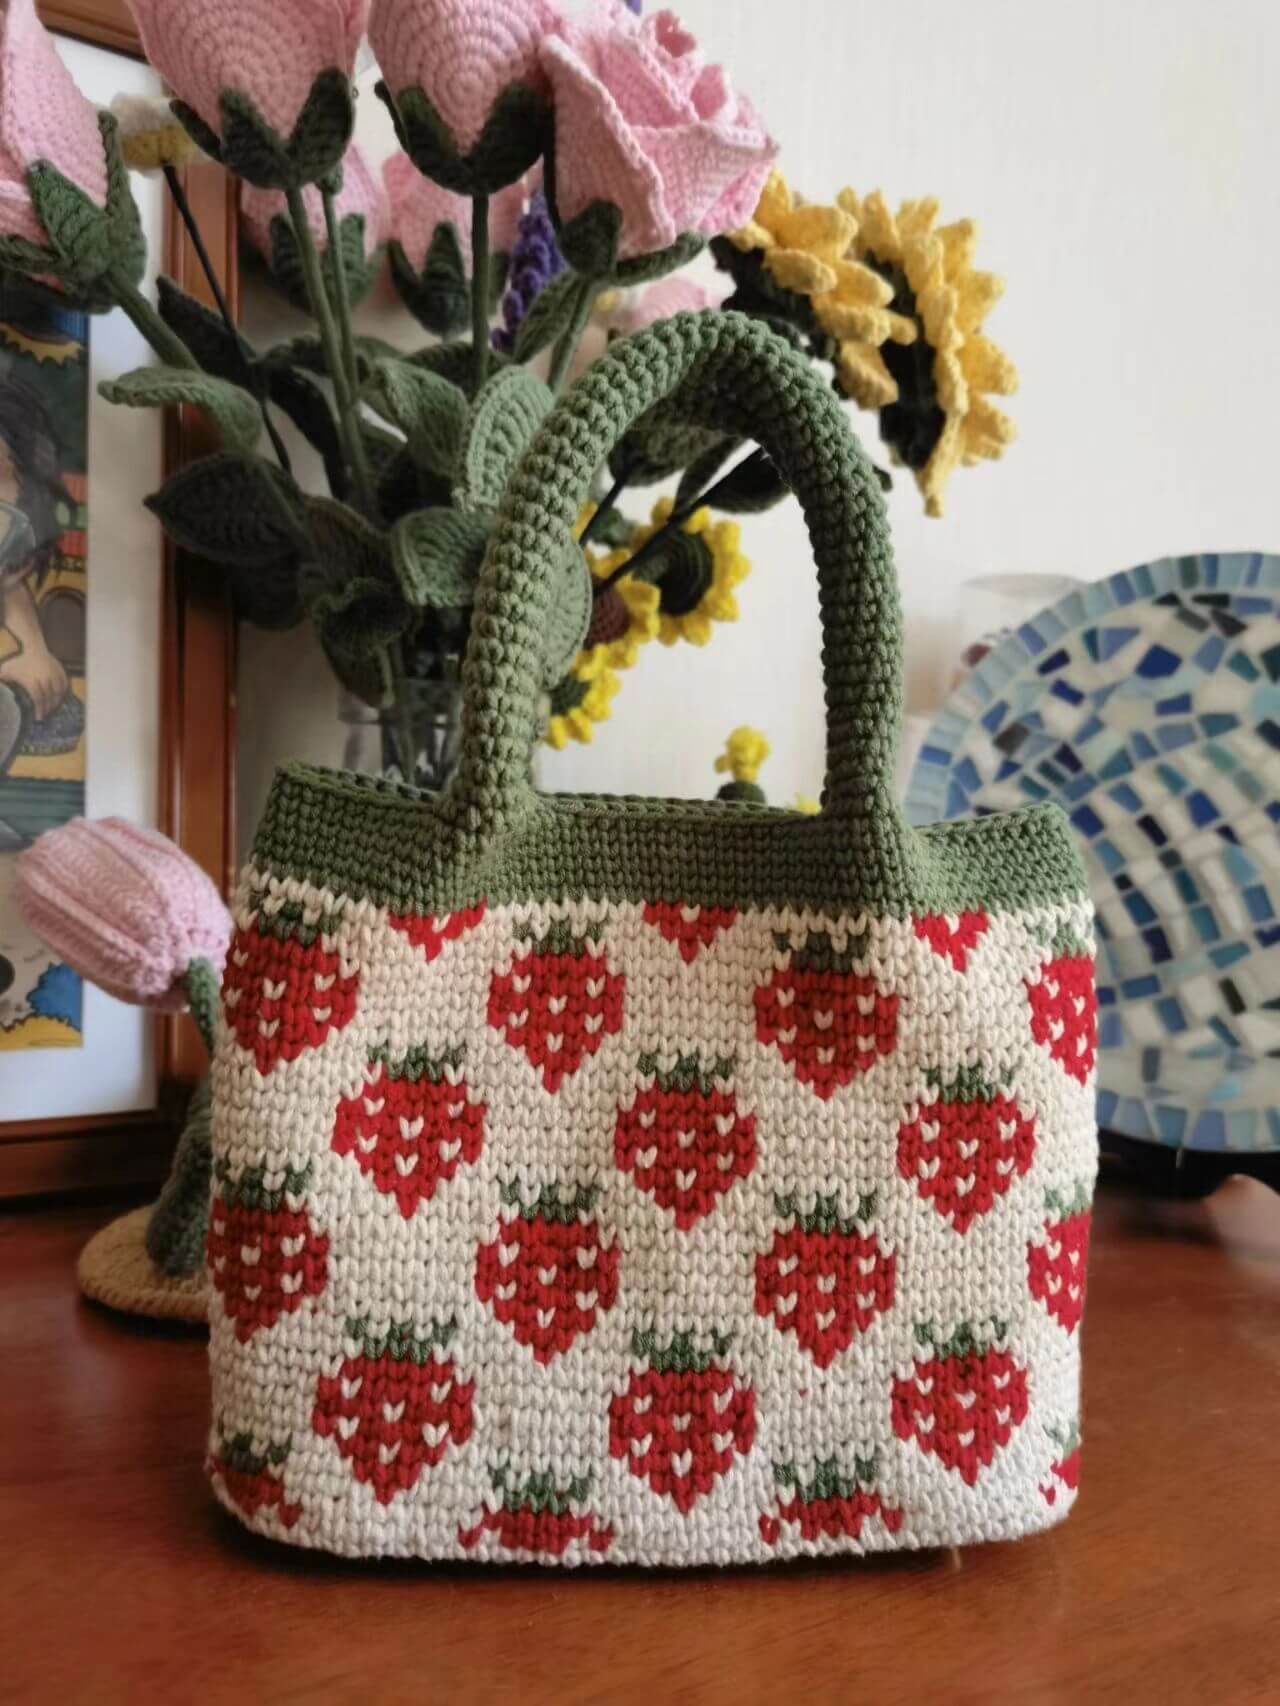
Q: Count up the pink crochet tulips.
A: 1